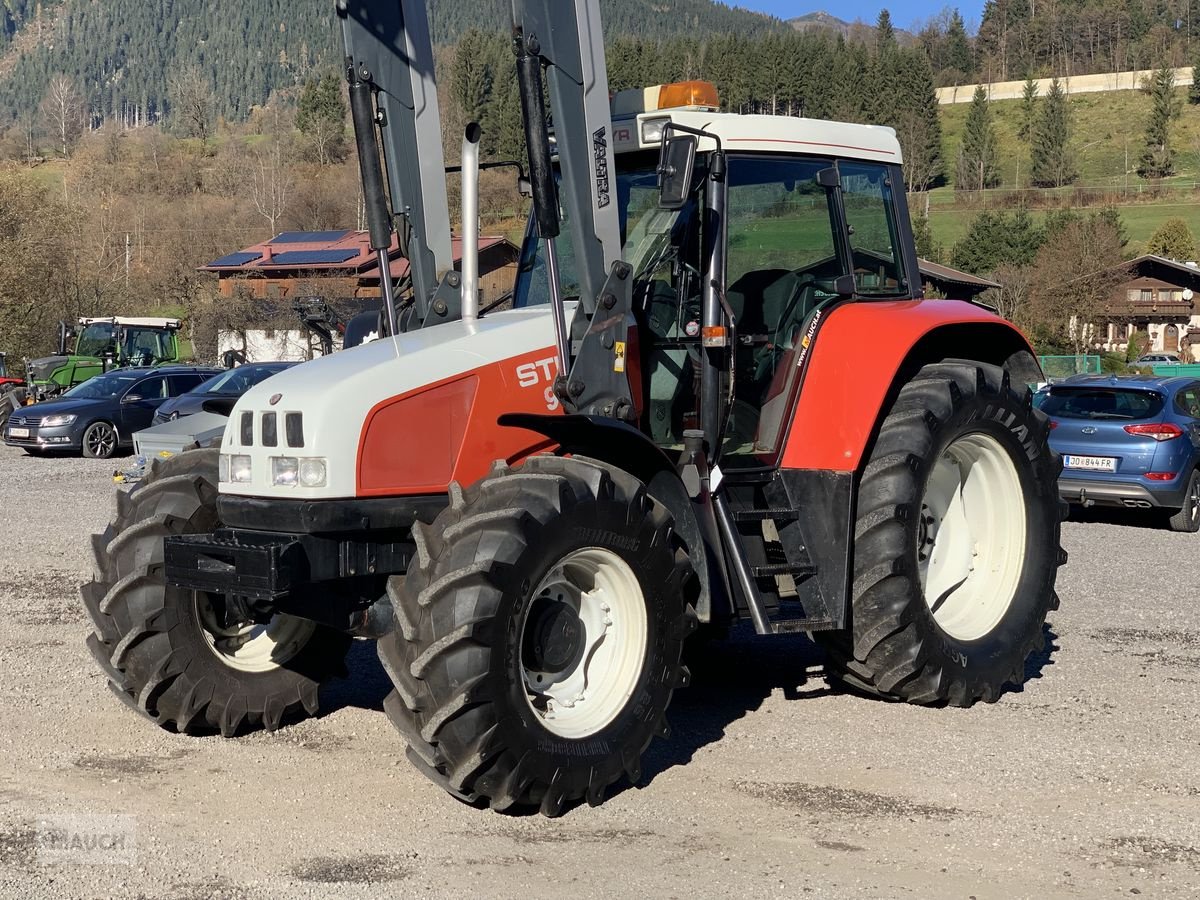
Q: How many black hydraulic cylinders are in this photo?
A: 2